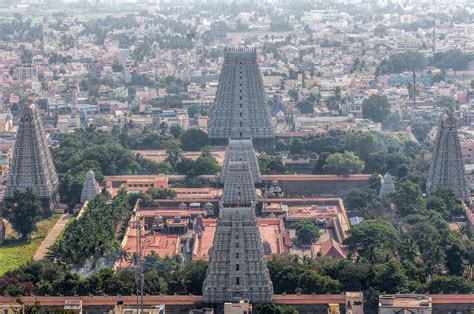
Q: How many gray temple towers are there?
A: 8